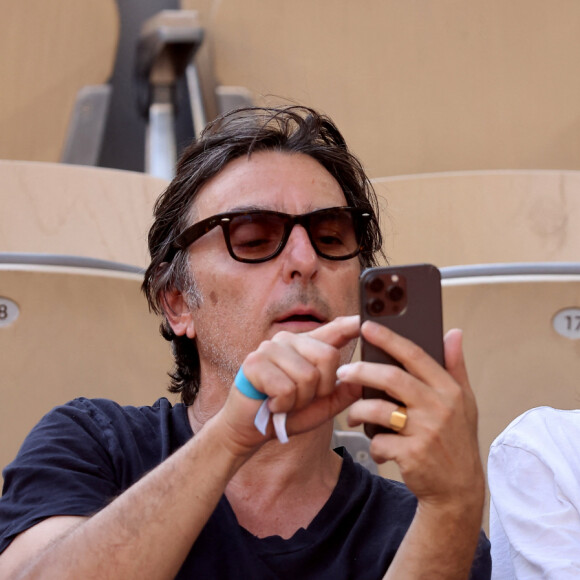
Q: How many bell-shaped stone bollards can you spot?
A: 0